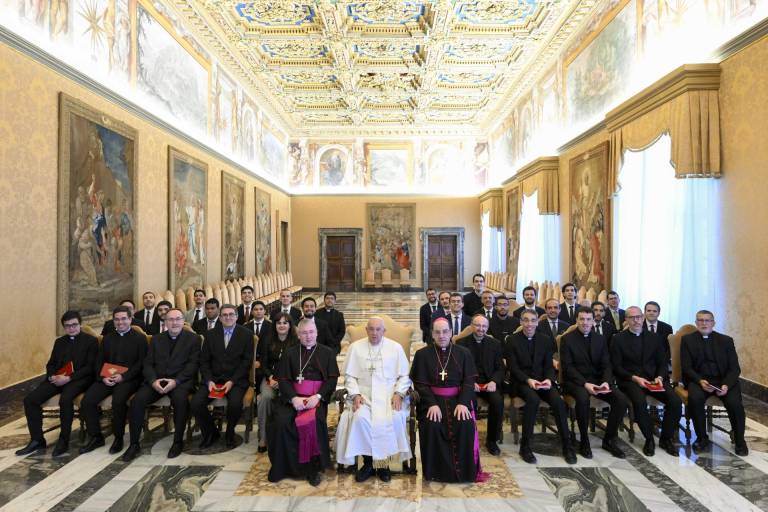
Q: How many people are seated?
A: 13